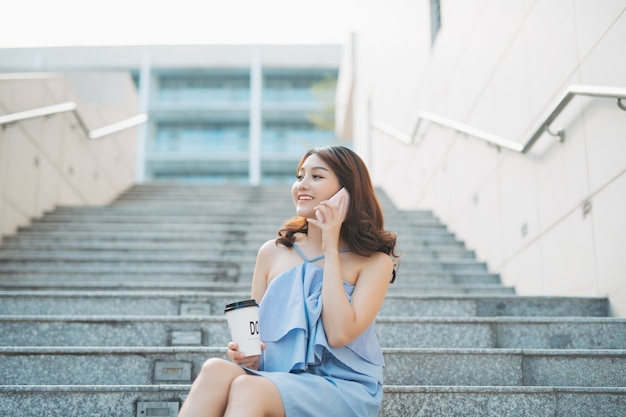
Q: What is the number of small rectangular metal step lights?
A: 4